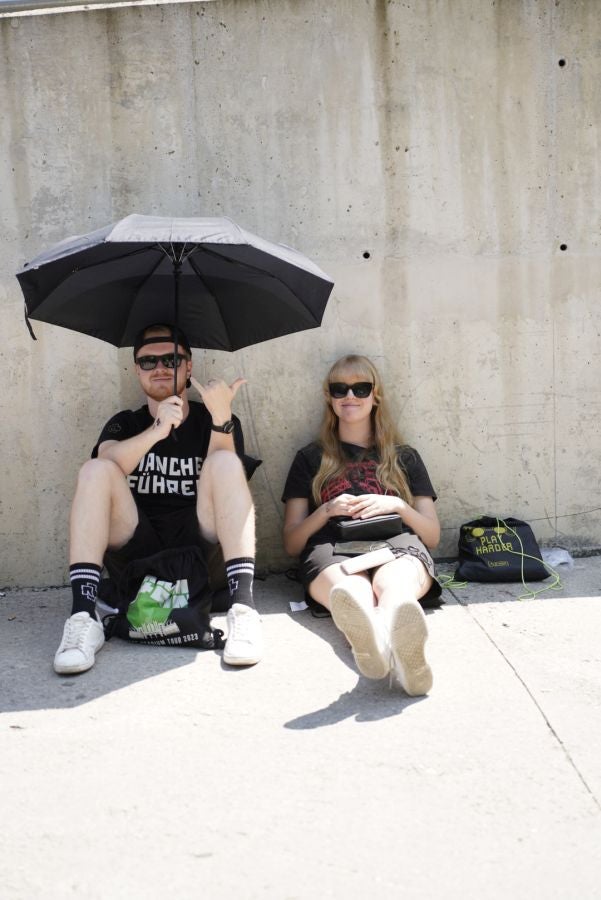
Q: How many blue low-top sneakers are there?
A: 0